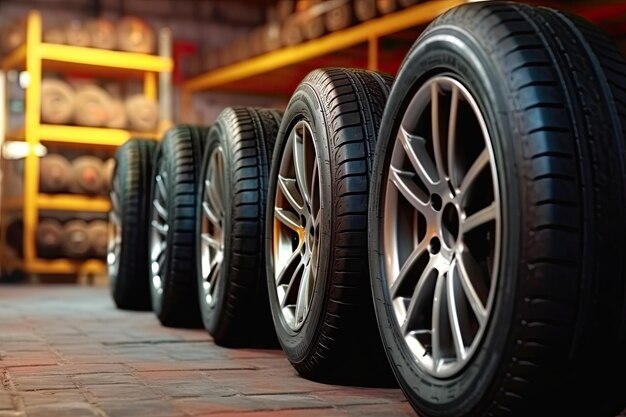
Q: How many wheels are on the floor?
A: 5